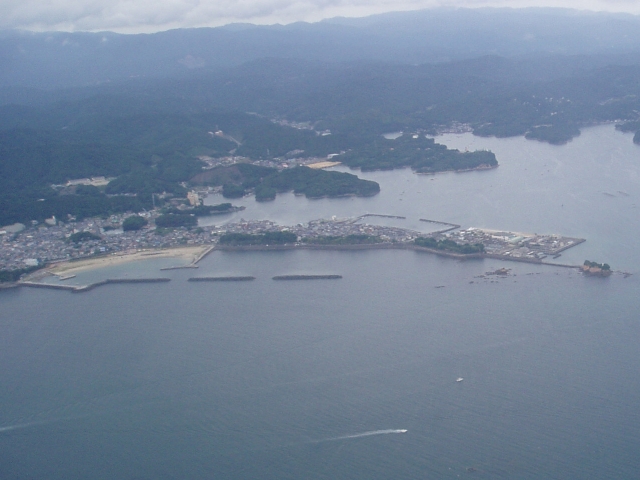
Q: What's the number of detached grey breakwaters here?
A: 2